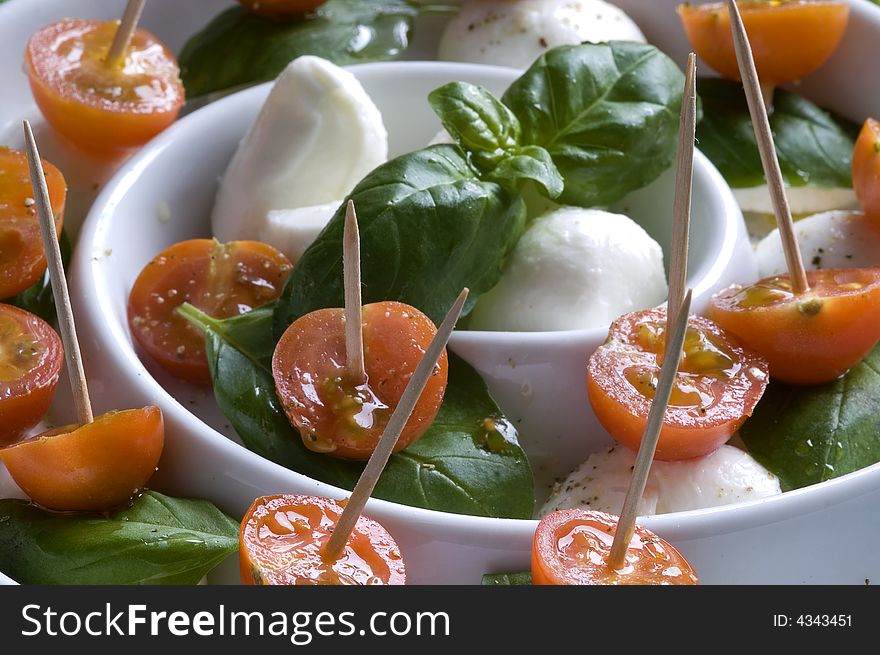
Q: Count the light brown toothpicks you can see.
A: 7